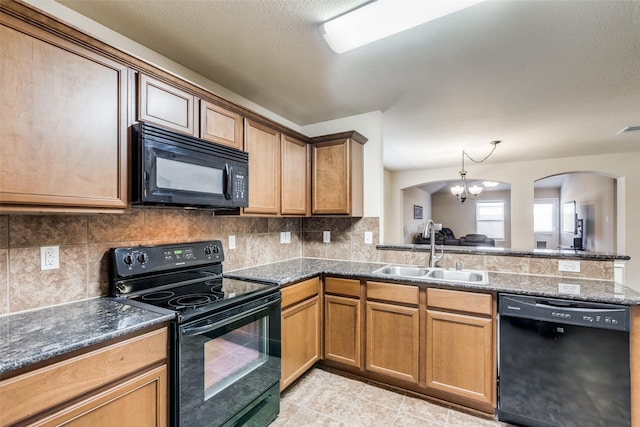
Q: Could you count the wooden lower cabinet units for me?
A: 5